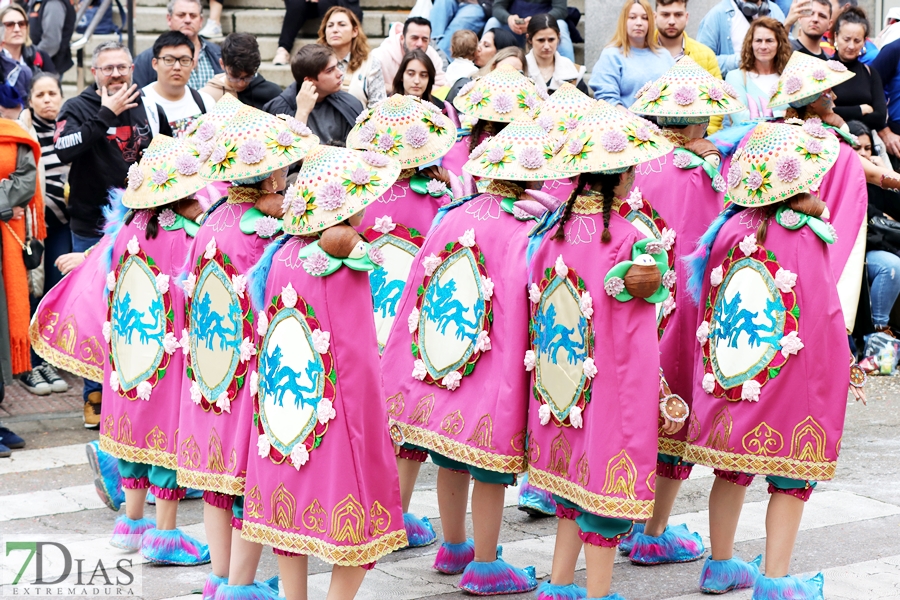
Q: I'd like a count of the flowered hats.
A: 12